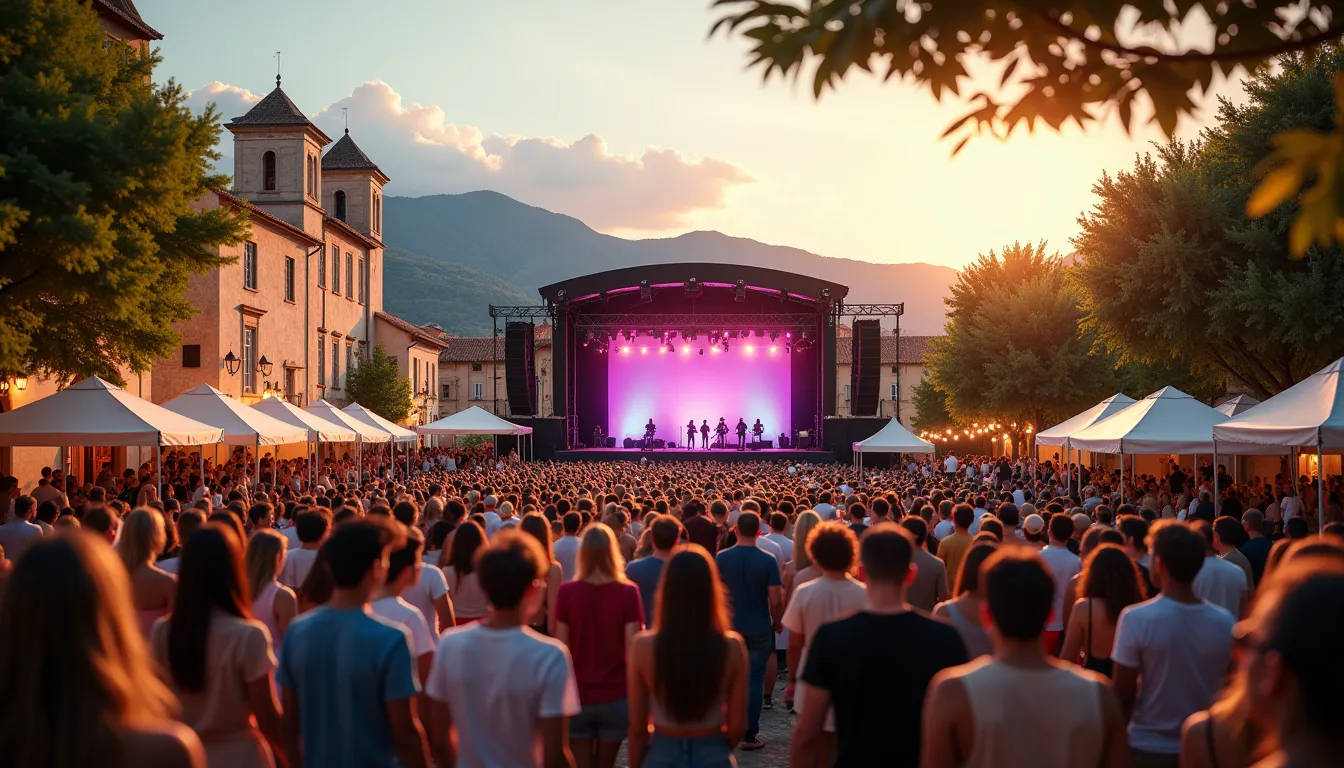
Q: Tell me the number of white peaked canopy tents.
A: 11